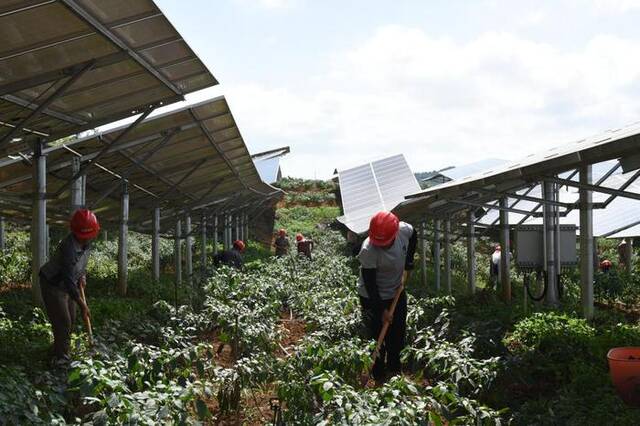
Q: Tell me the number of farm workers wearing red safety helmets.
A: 7